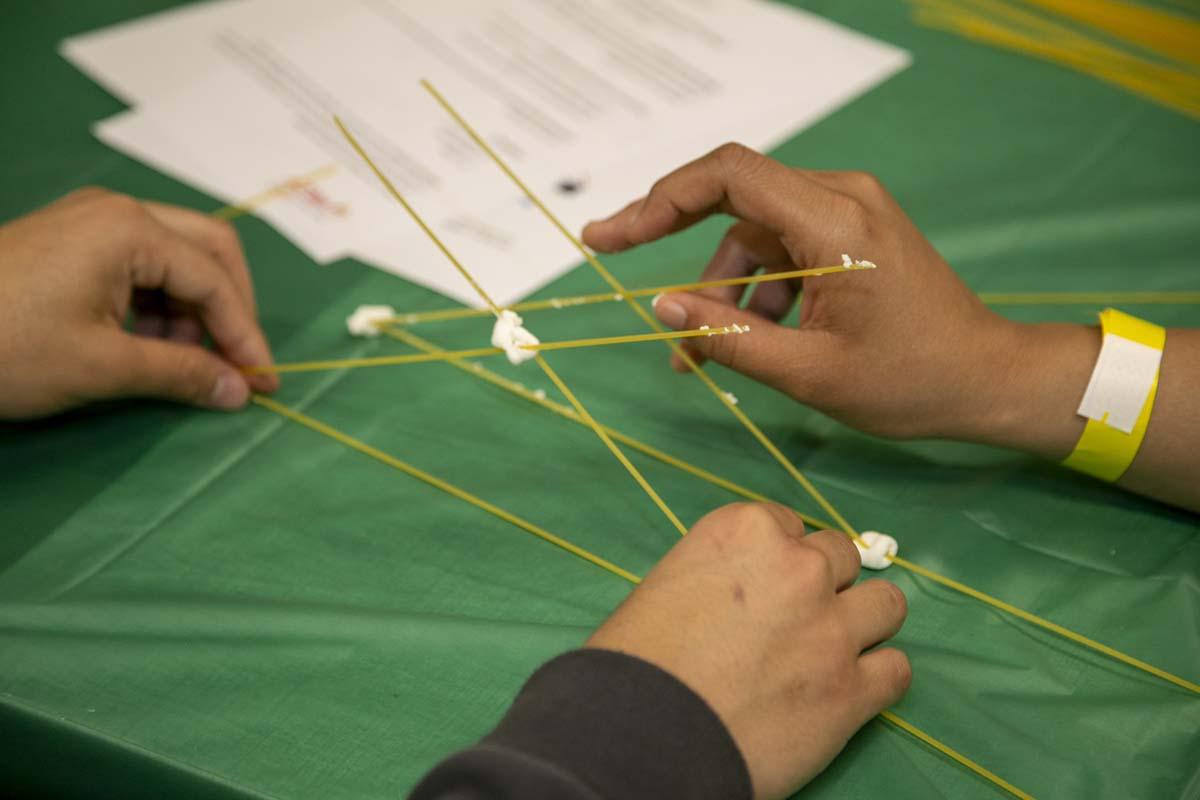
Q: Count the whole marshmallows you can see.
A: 3